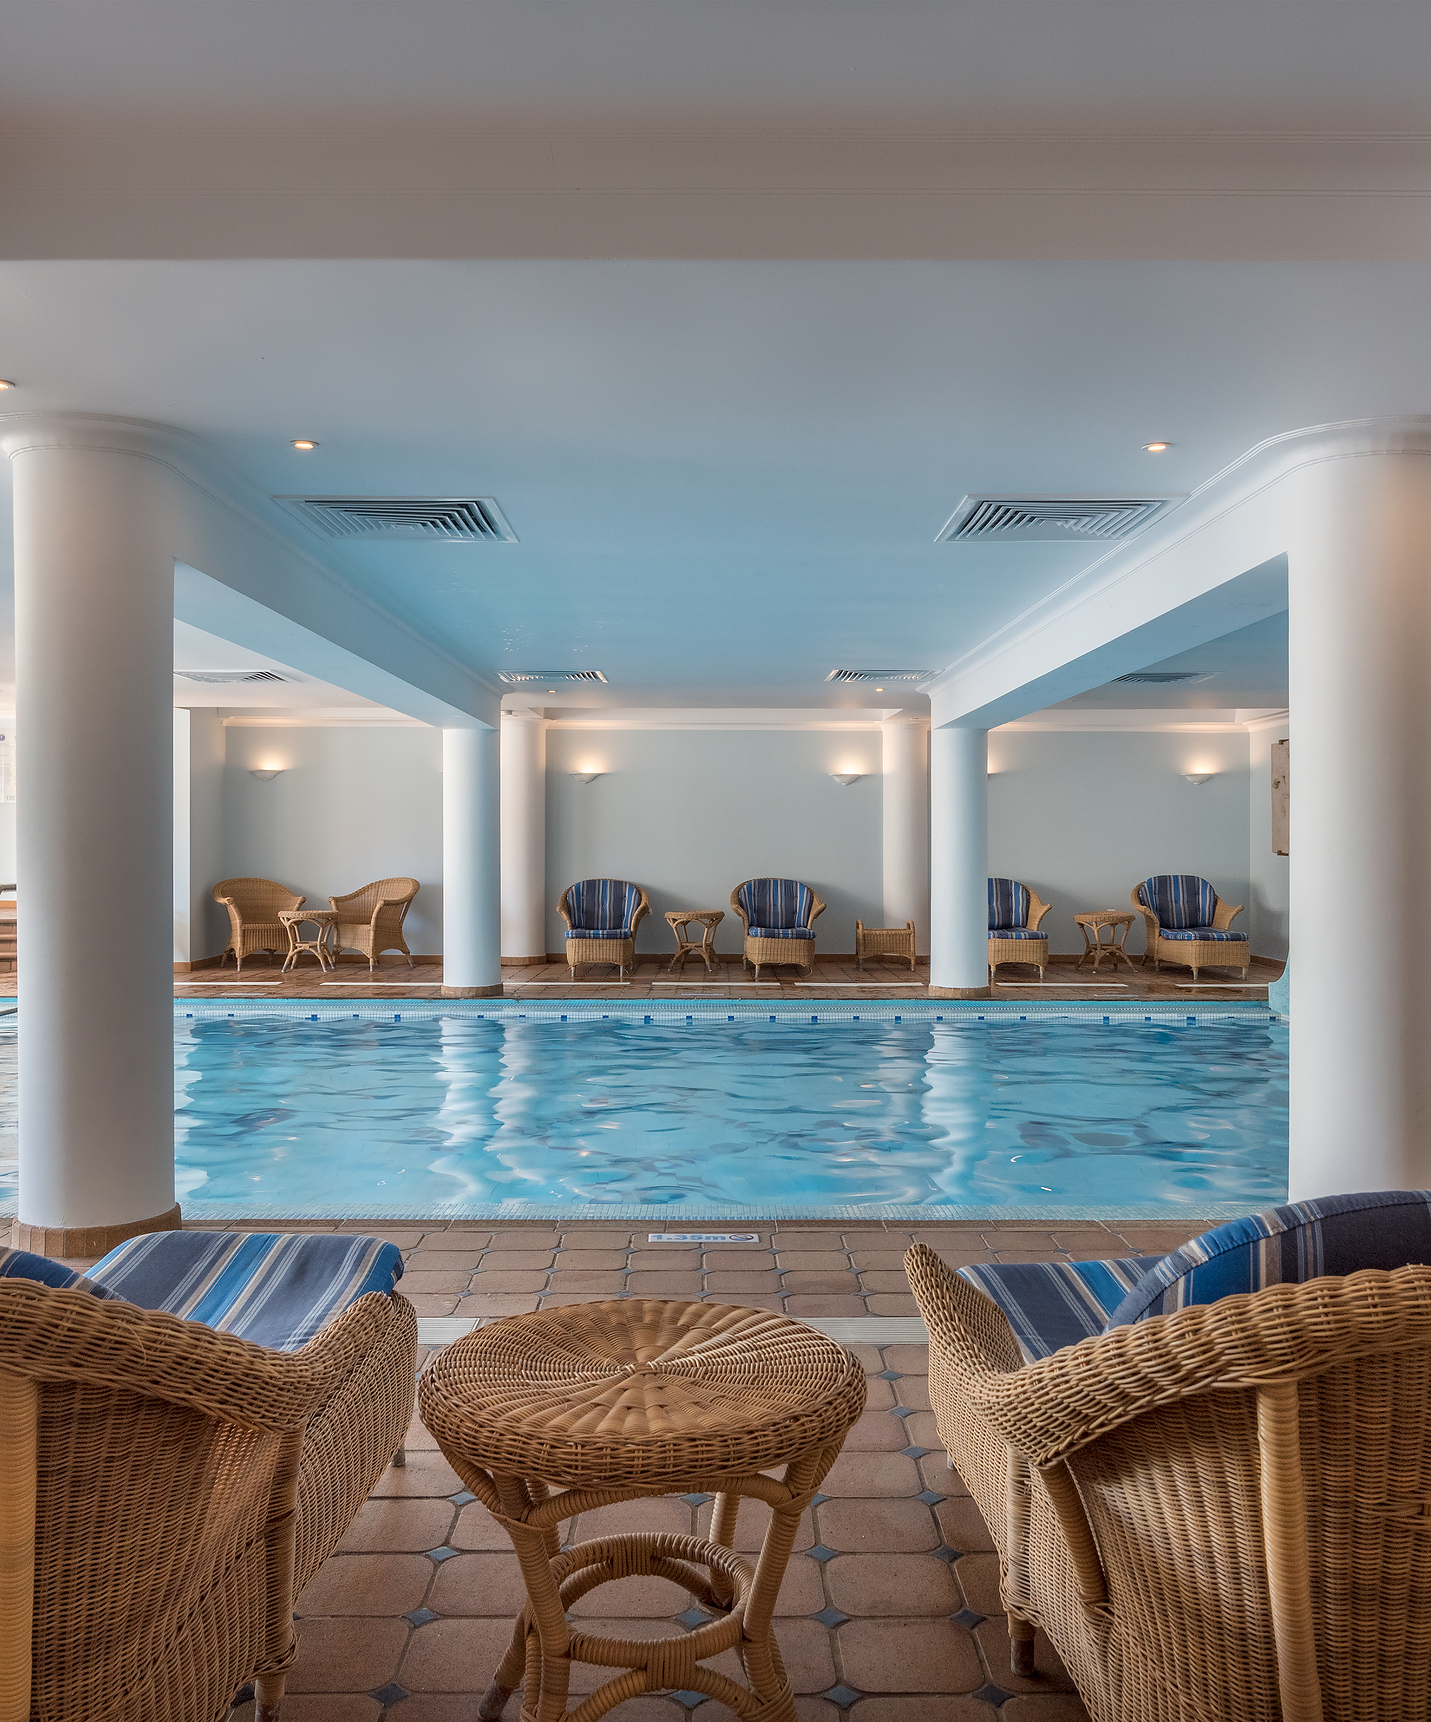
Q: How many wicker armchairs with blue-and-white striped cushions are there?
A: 6